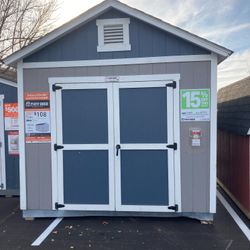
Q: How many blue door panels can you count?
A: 4